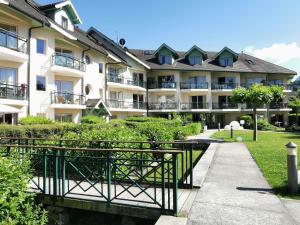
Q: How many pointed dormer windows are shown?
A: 4